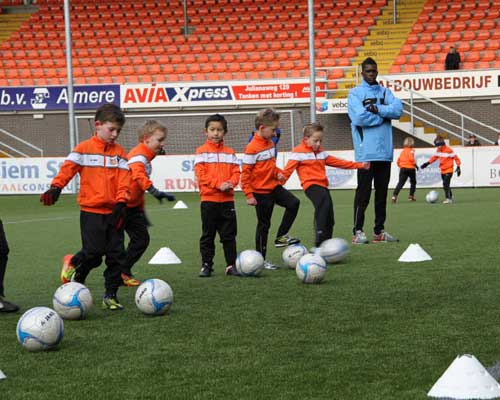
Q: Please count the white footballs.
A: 8